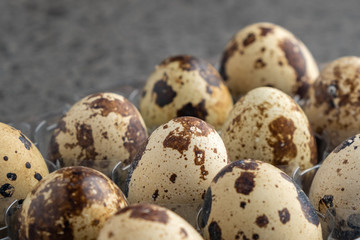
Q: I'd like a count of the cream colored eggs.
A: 11